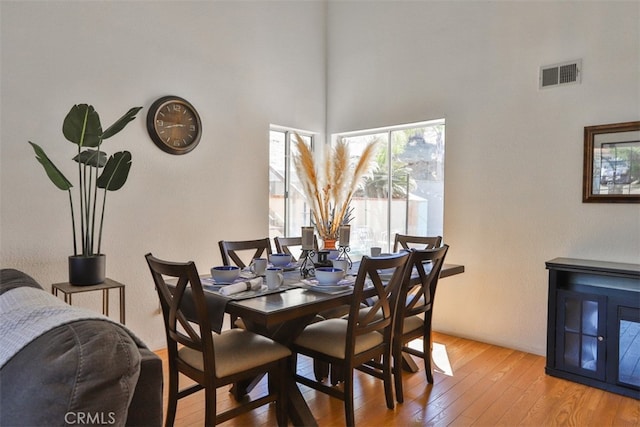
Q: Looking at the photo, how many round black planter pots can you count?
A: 1